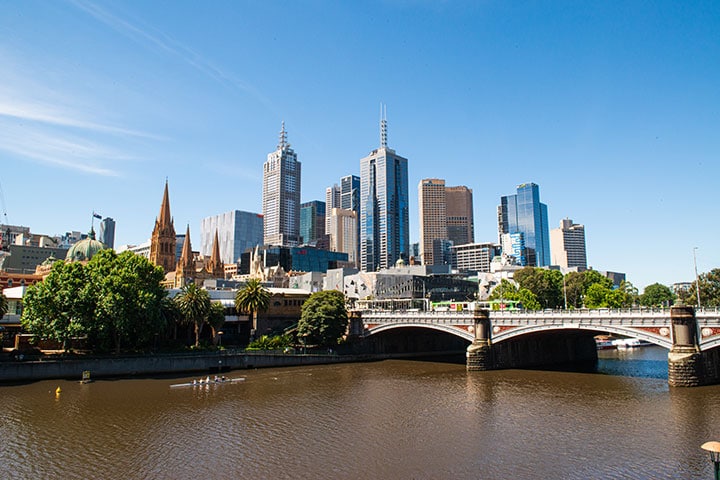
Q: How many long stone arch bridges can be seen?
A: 1